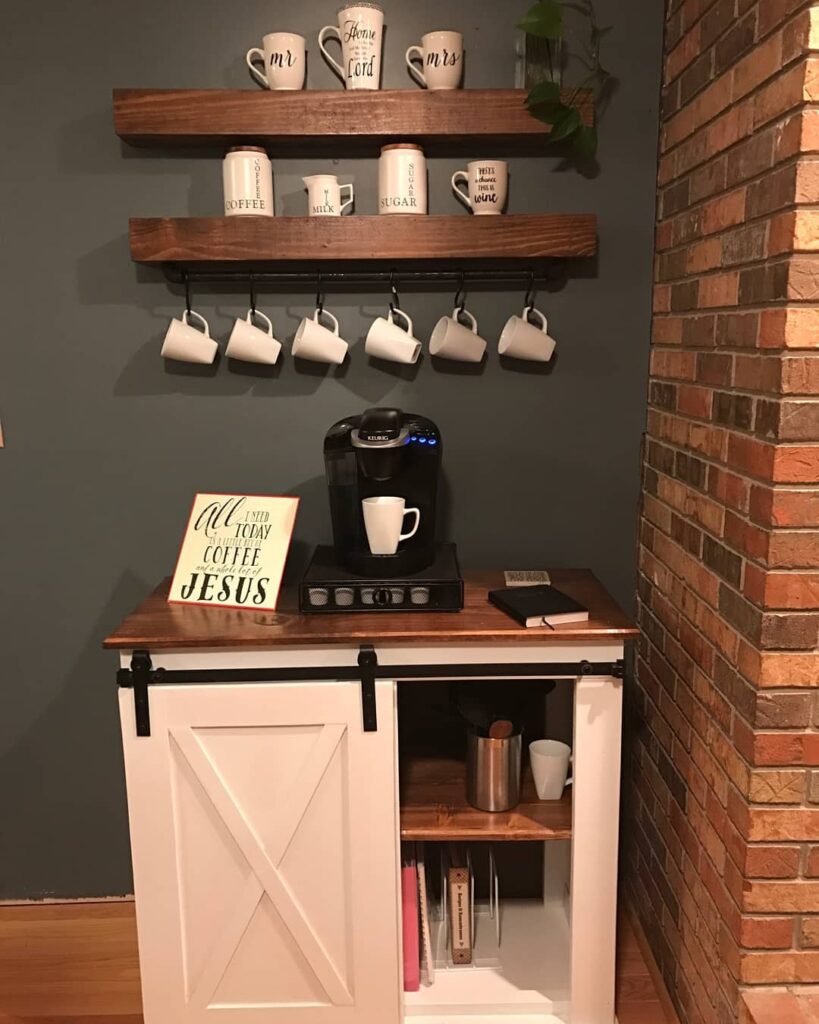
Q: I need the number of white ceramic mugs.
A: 12